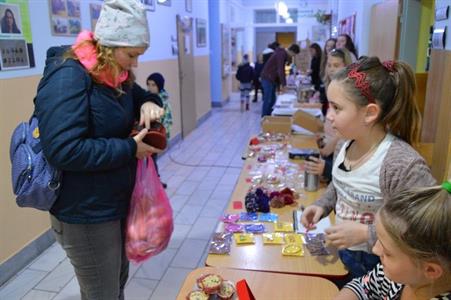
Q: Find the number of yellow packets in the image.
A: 5